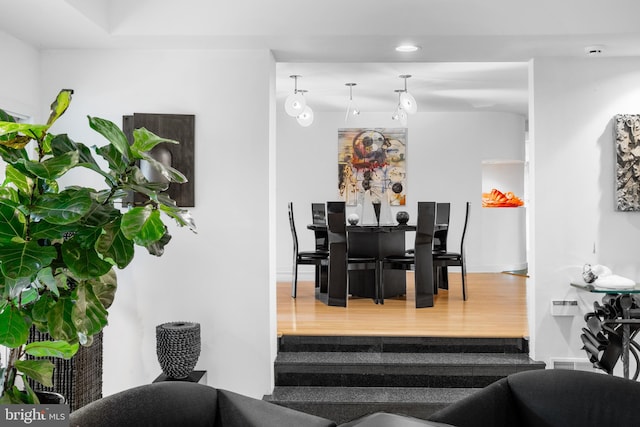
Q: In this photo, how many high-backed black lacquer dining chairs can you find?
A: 6